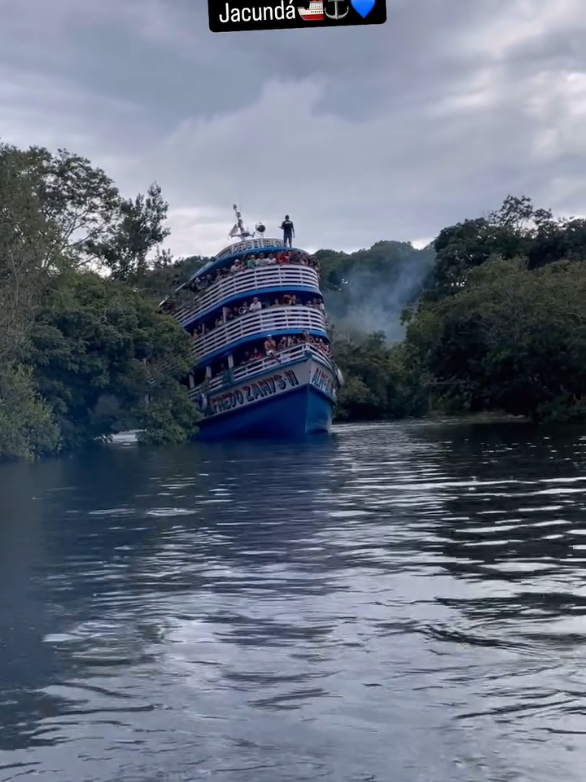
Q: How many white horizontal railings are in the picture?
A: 13